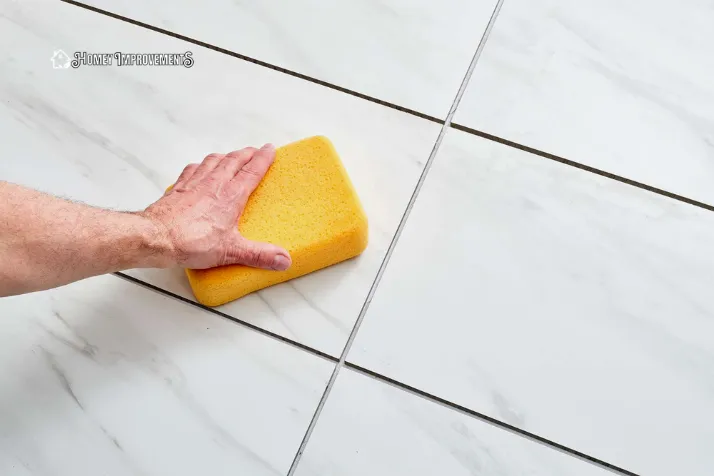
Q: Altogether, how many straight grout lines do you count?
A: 3